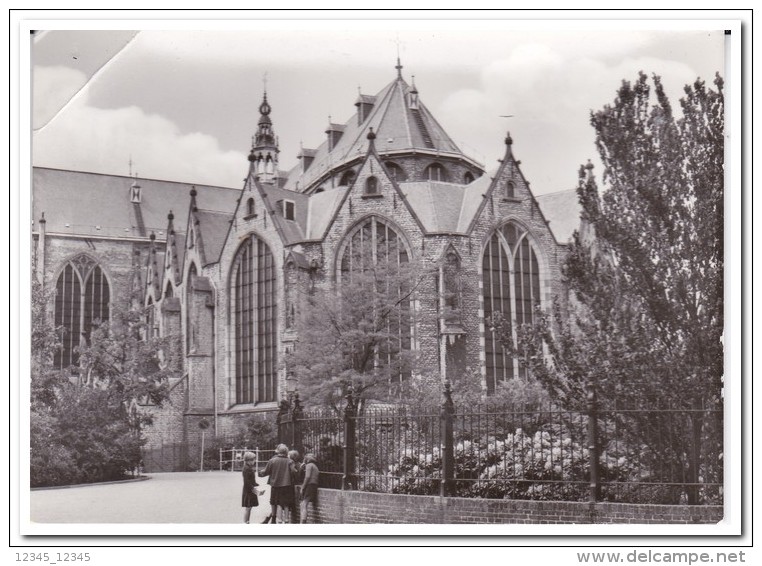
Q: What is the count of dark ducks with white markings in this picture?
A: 0